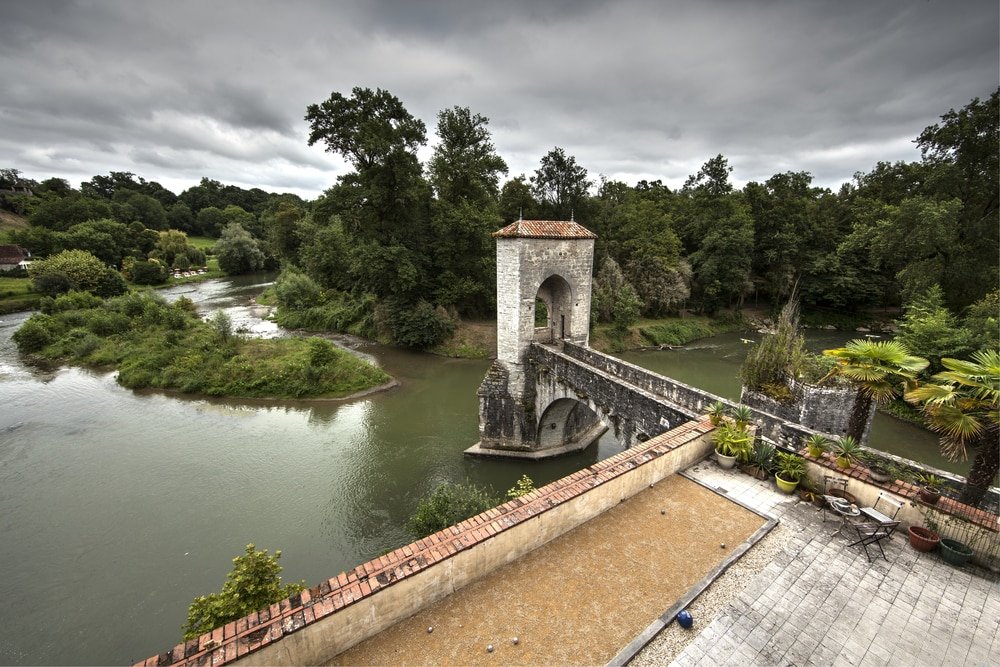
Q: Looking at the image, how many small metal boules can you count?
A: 6